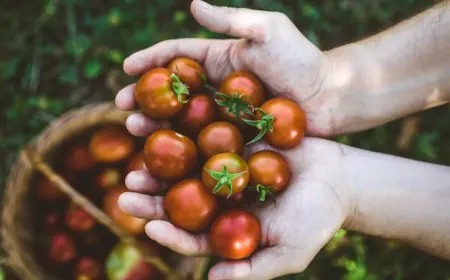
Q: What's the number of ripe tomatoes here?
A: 11